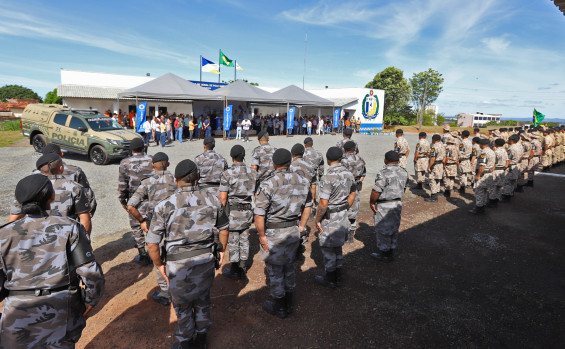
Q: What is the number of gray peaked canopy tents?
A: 3